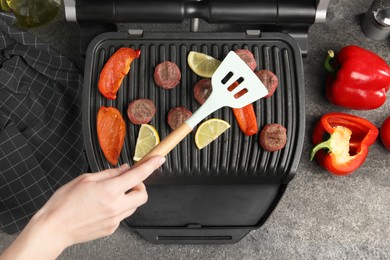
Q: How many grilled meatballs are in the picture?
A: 7